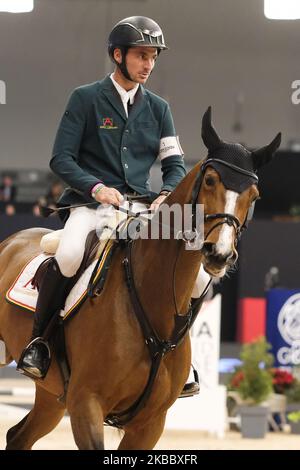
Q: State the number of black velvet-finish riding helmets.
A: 1